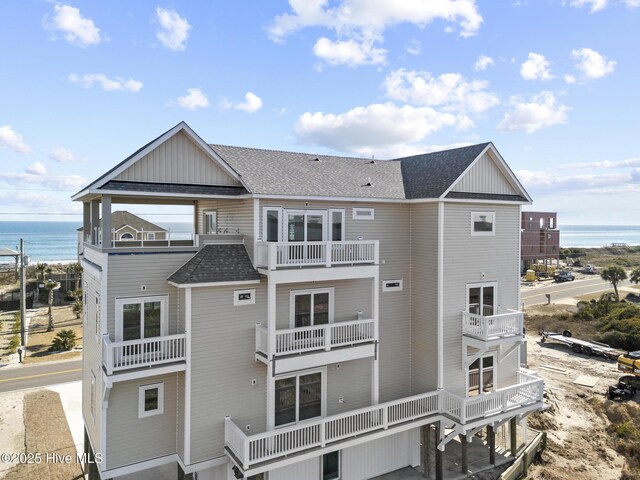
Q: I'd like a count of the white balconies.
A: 5